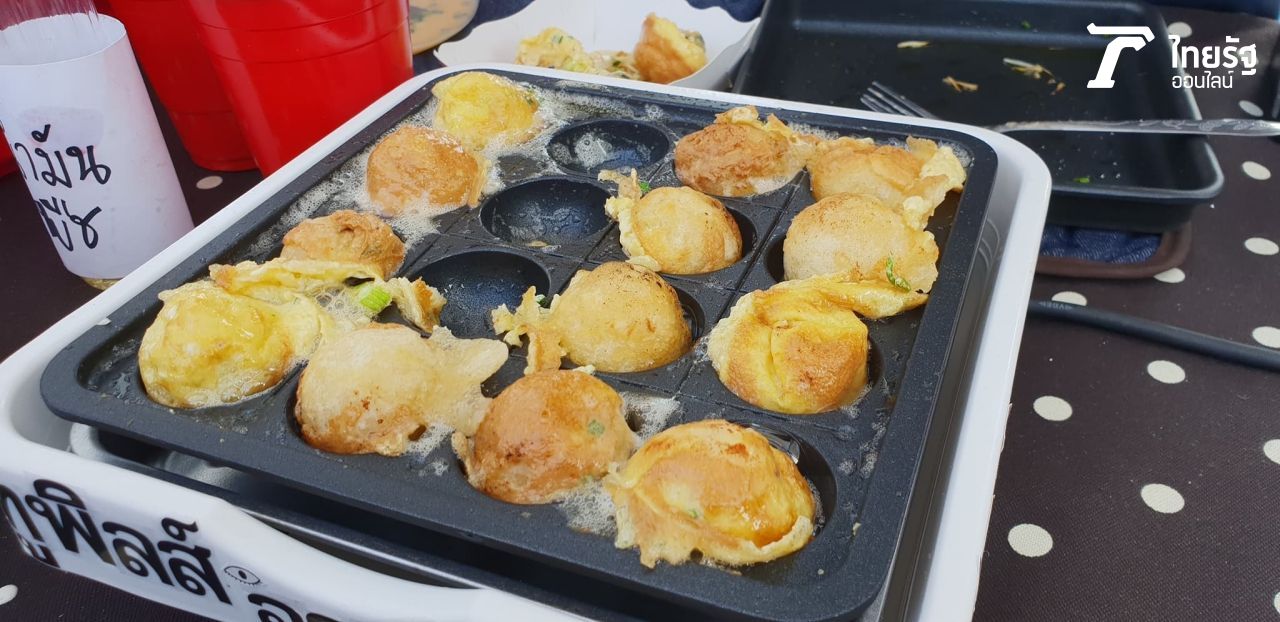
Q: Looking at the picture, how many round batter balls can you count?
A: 13